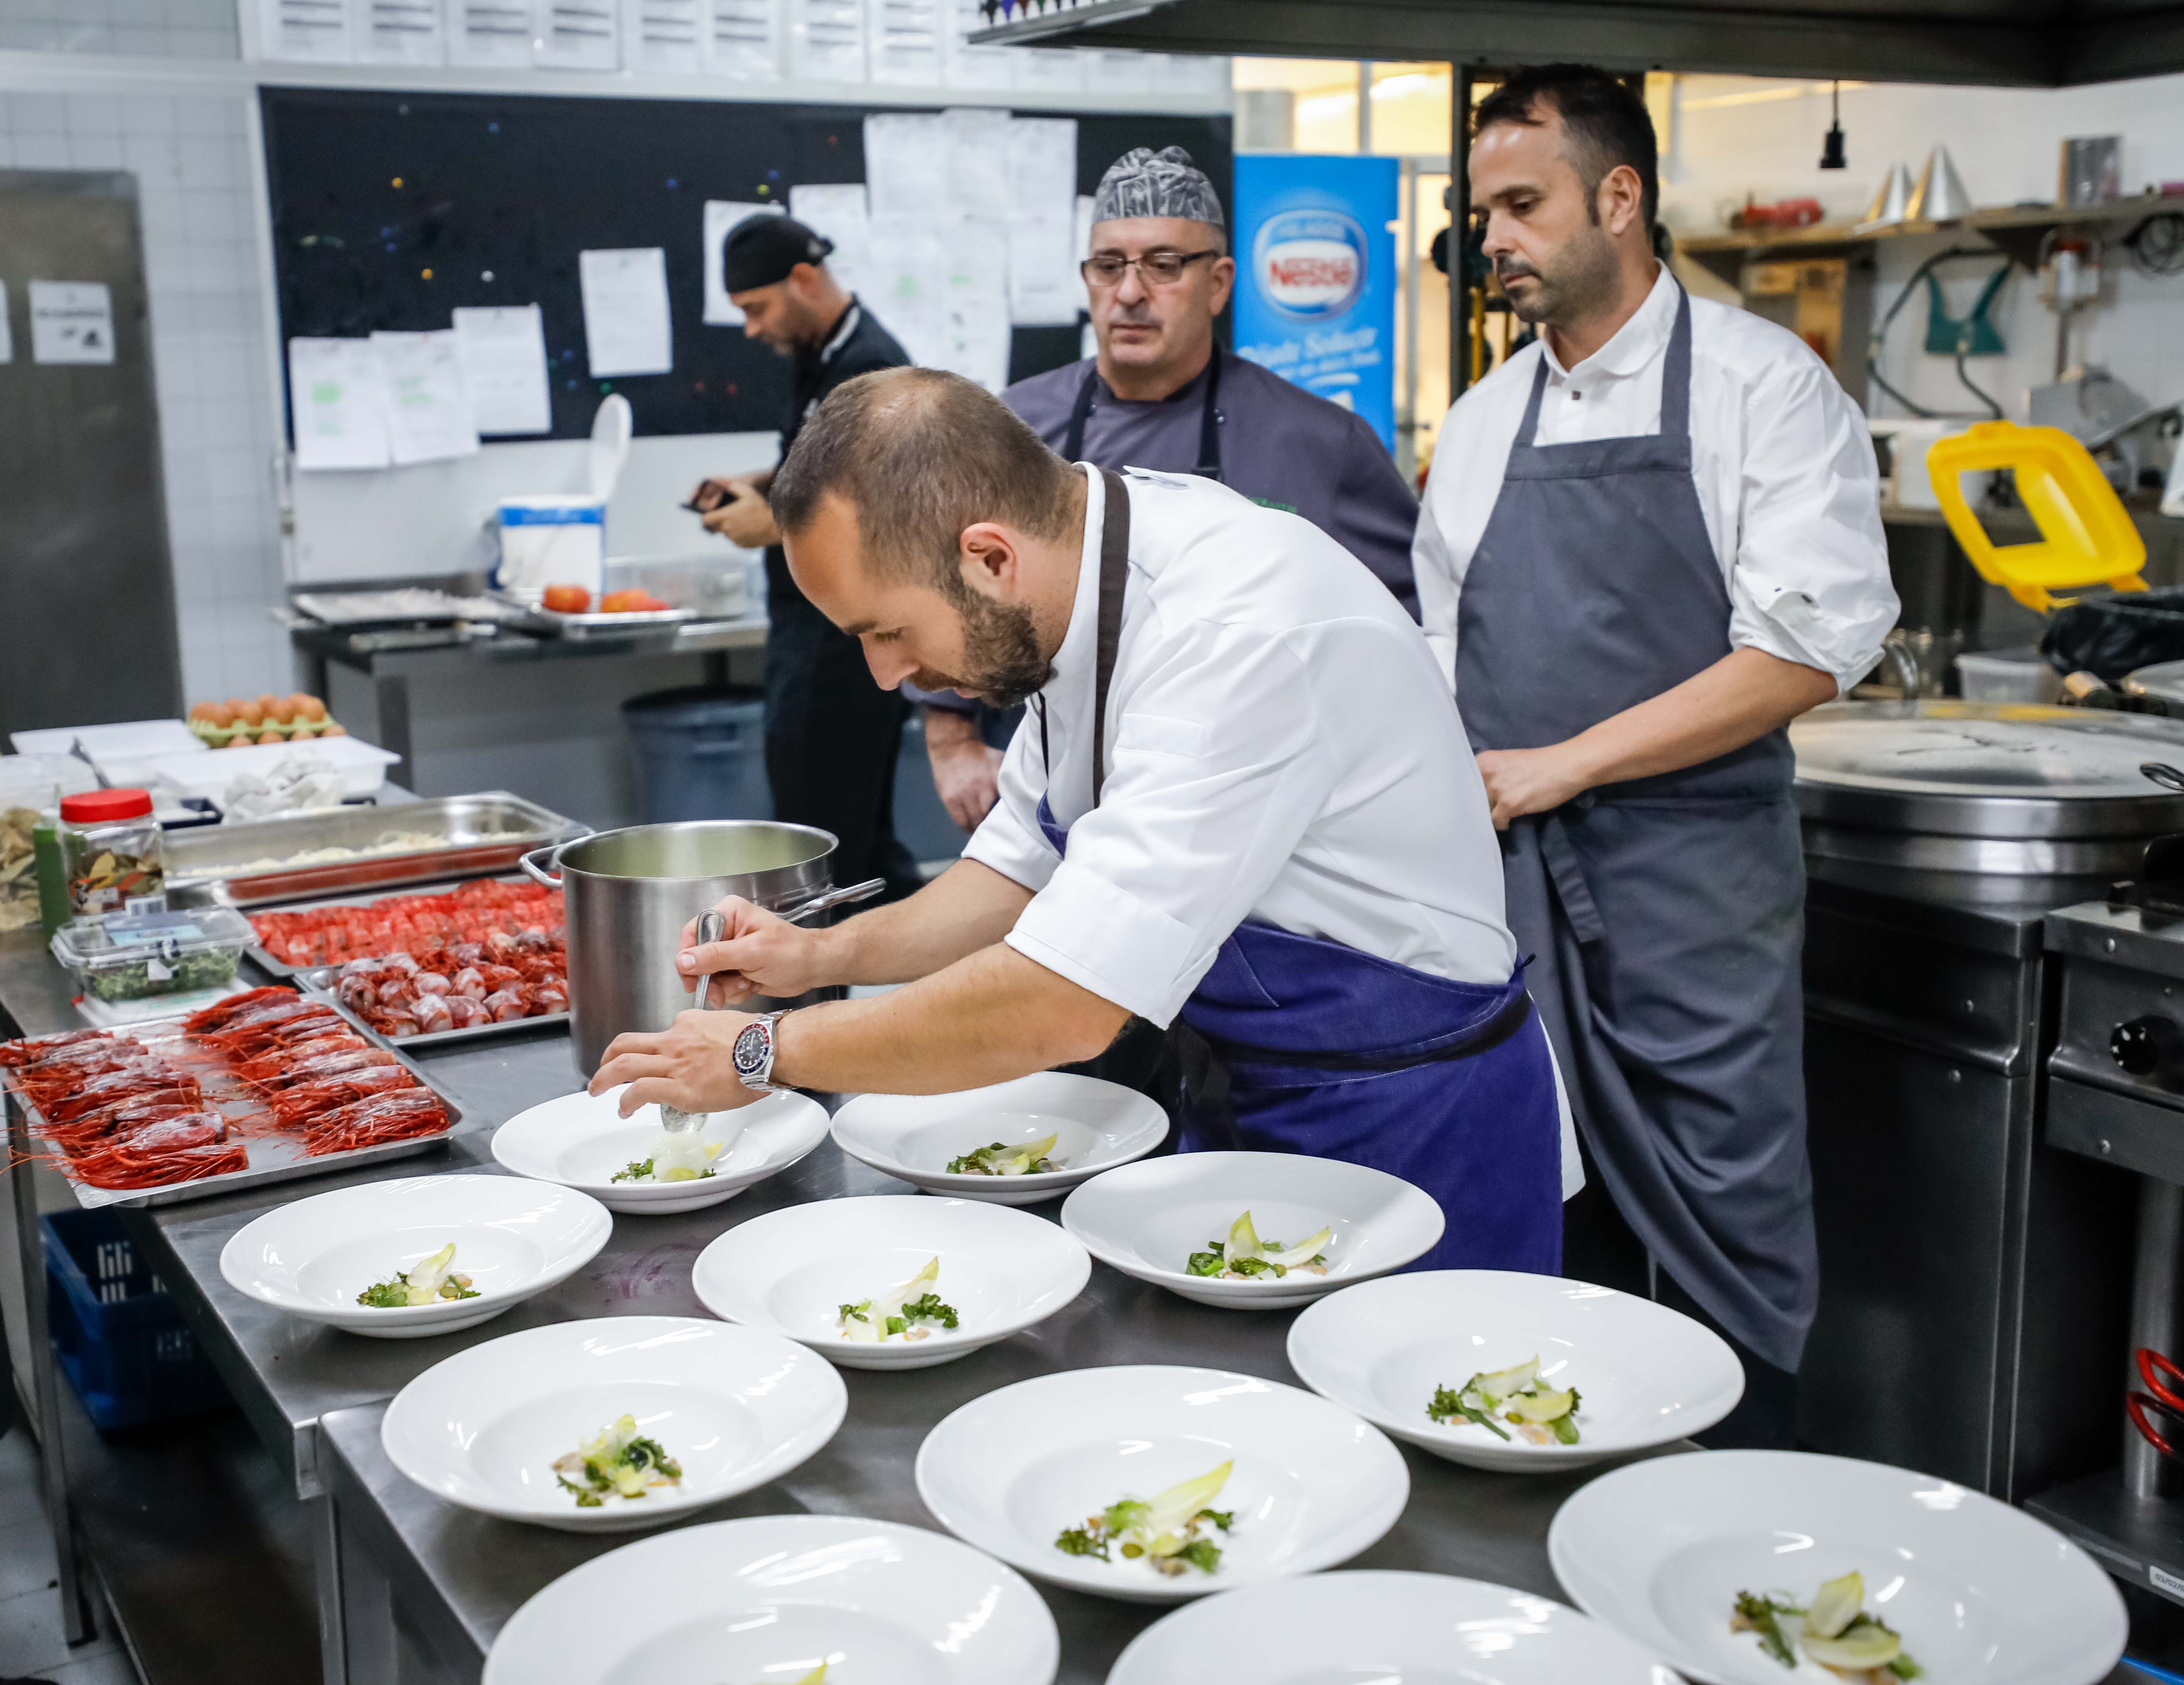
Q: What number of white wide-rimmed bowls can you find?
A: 11